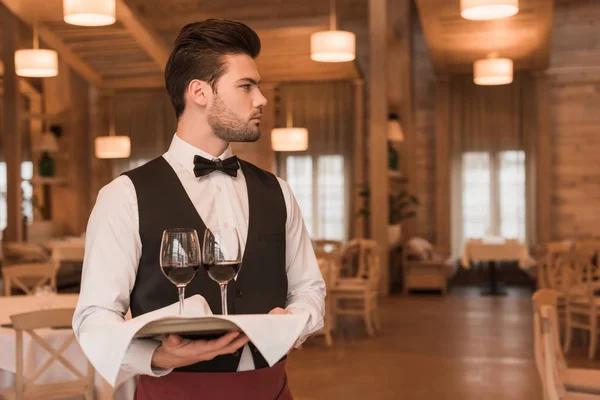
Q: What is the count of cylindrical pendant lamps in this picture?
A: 7